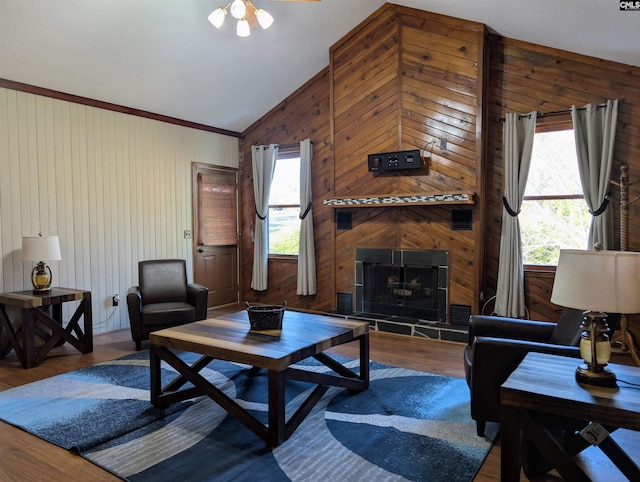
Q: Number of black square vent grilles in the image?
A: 4